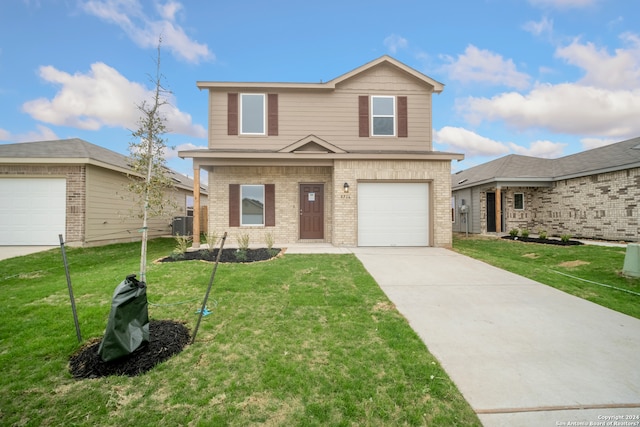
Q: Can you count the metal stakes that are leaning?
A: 2